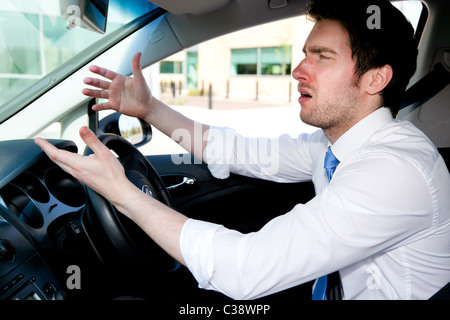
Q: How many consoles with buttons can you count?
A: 1